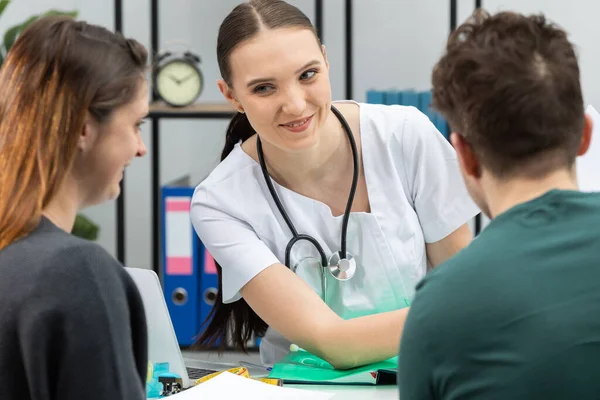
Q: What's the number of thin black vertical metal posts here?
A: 6